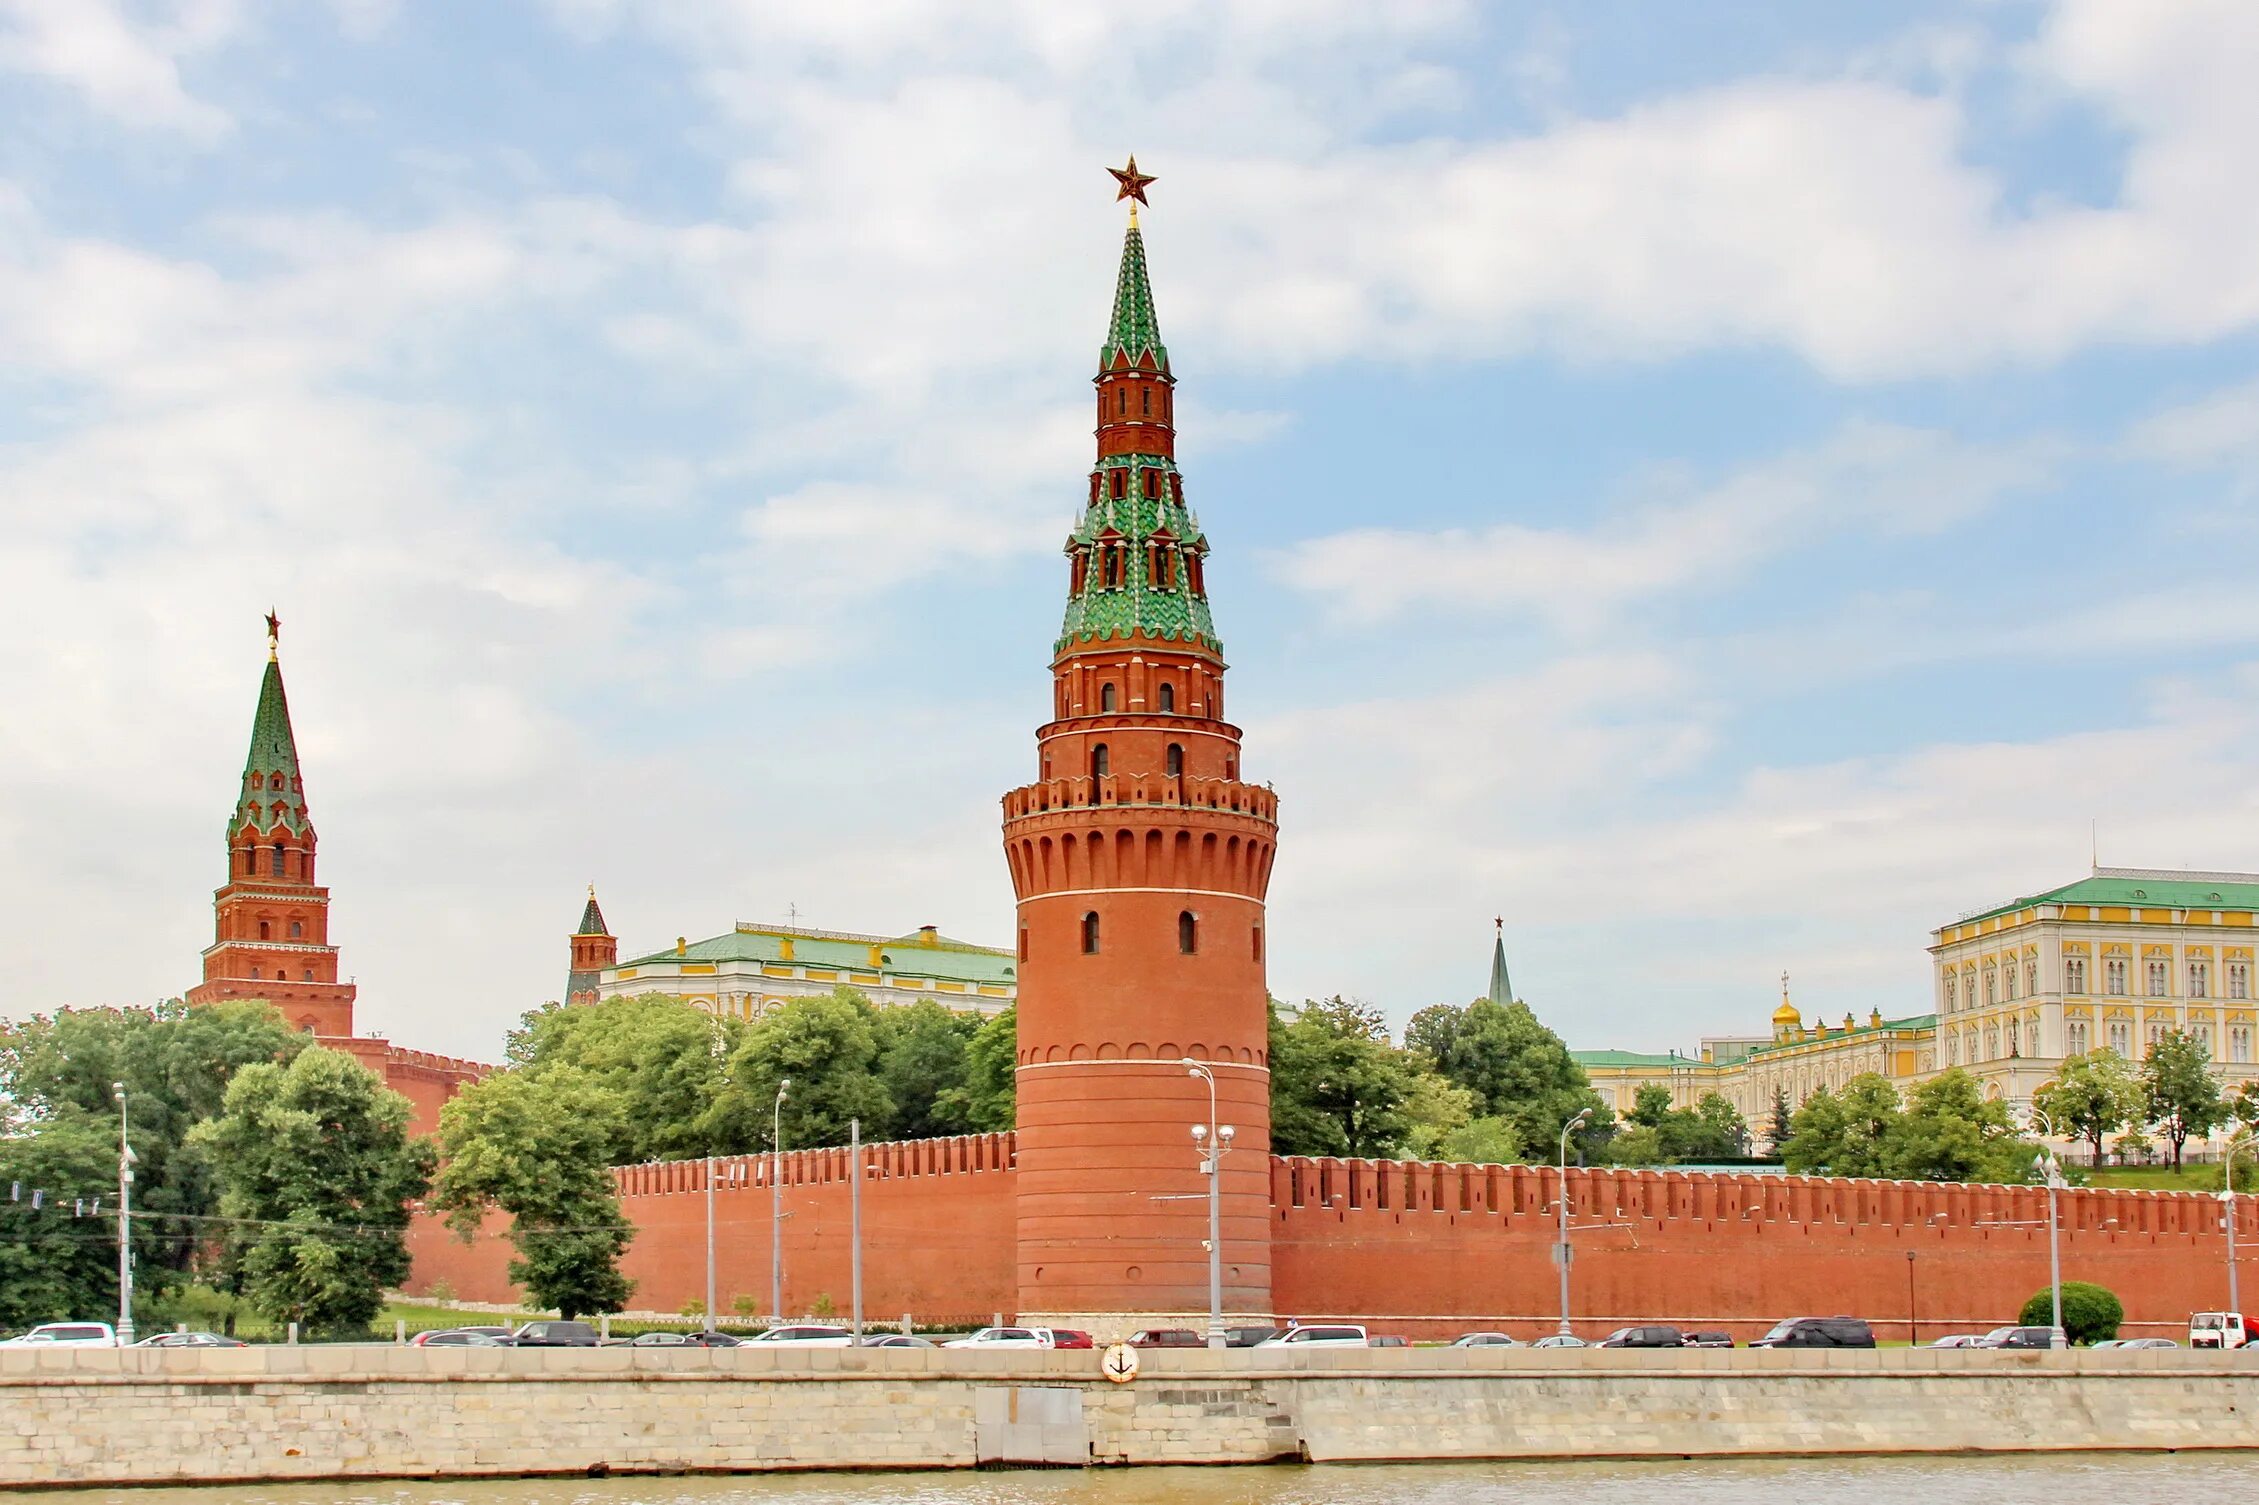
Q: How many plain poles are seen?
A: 2